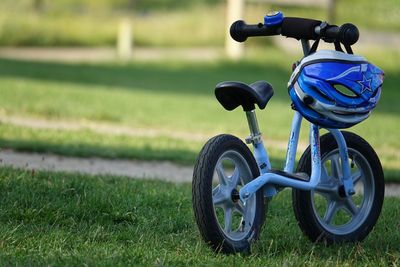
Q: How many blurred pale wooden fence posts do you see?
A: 2